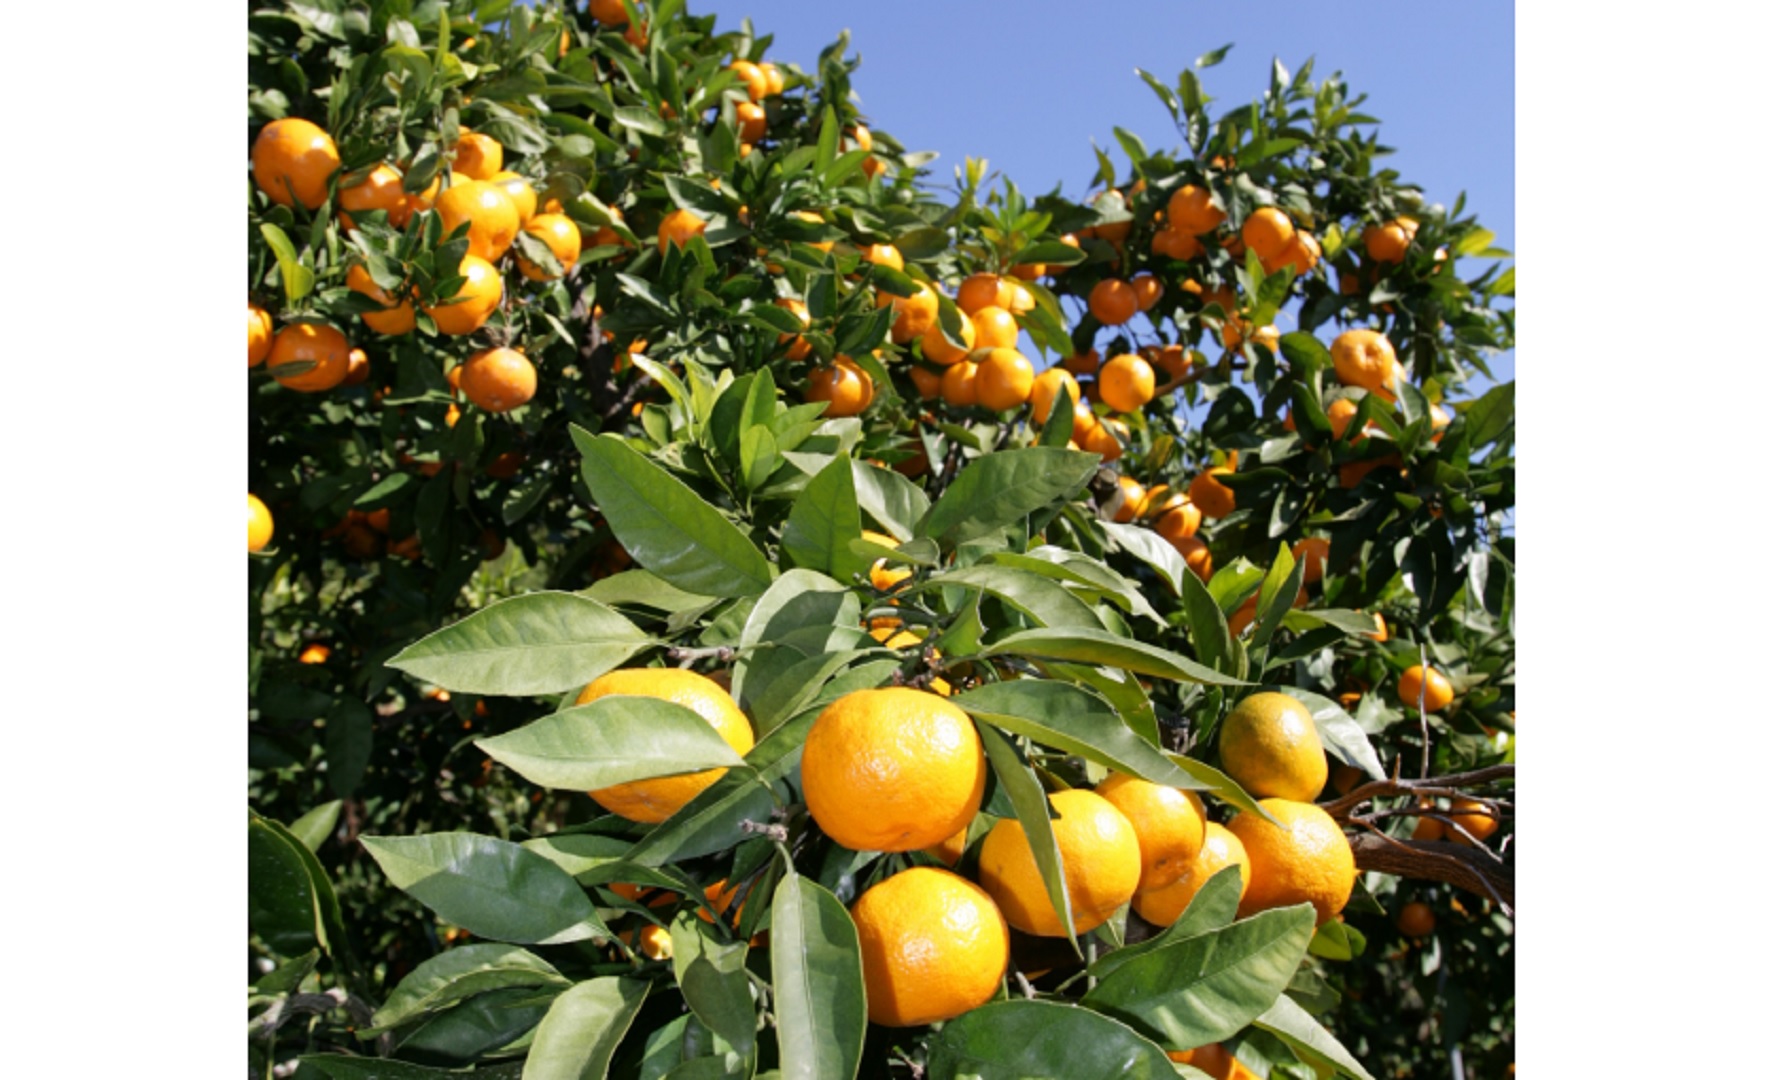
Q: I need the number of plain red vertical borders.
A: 0